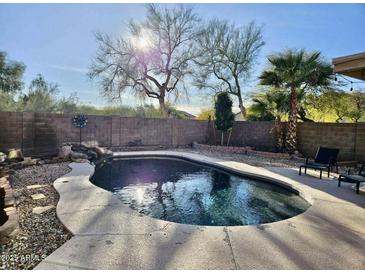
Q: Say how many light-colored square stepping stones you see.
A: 3